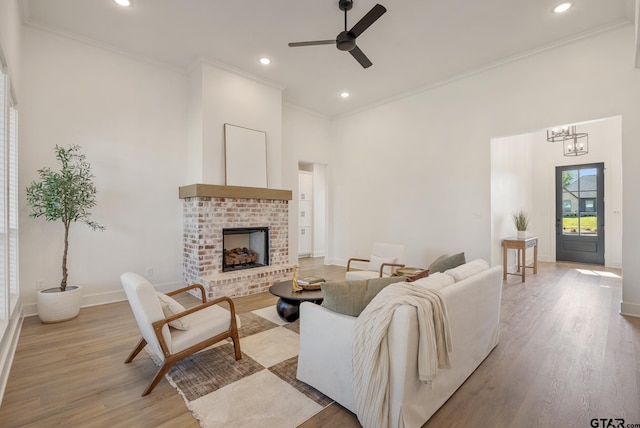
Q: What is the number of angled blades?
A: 3